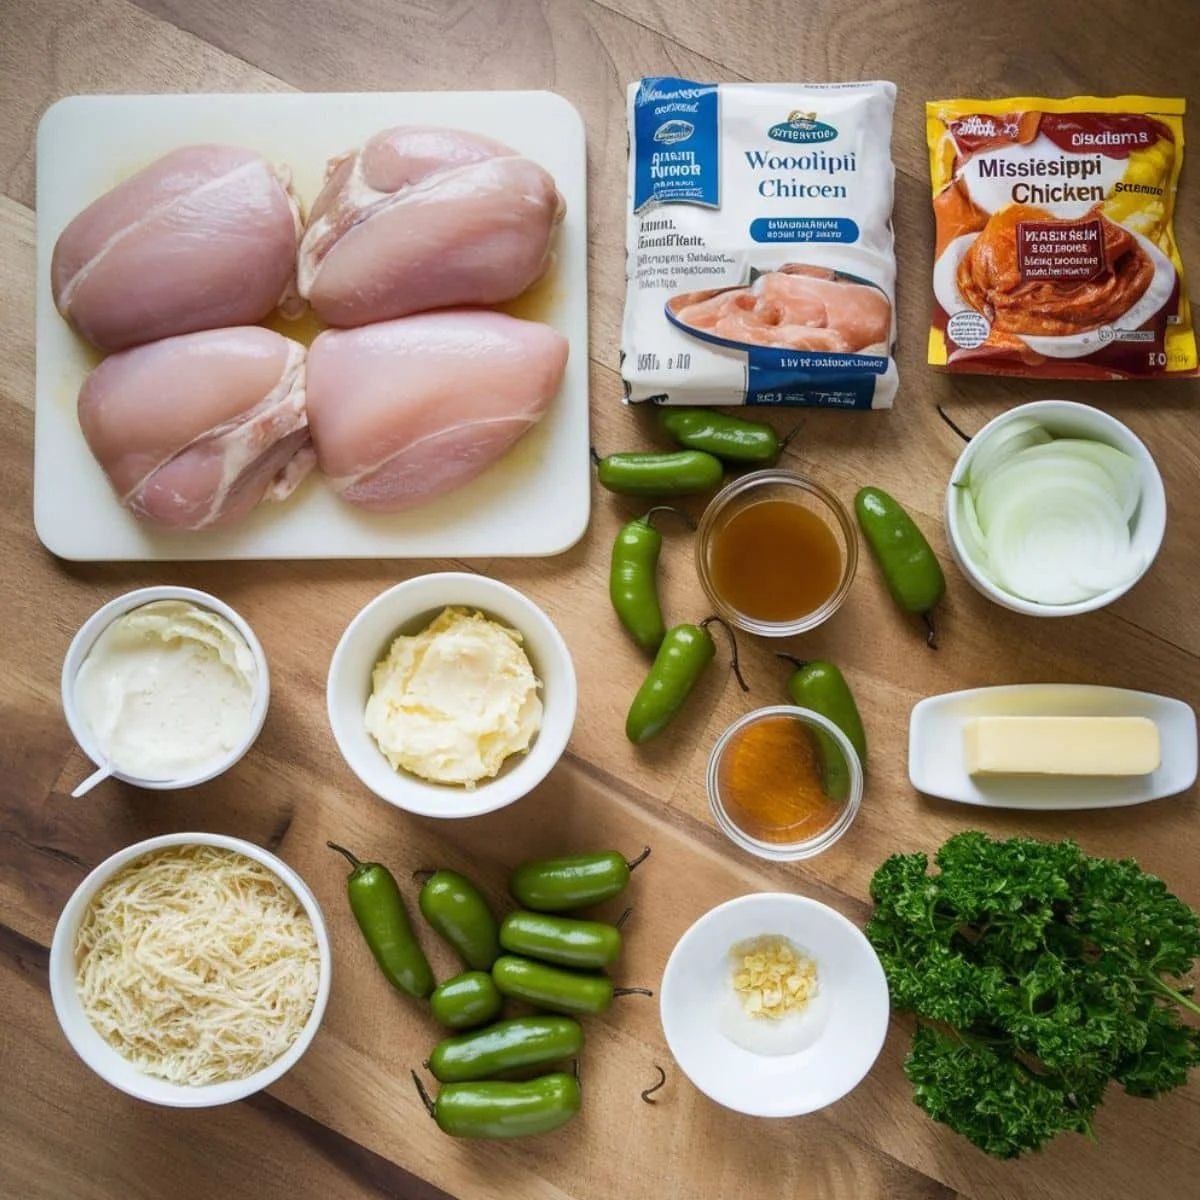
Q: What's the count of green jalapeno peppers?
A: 14